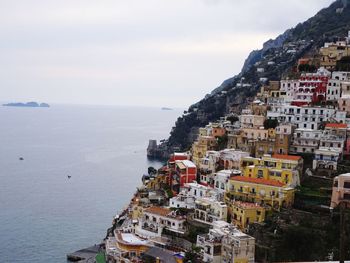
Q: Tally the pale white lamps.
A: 0